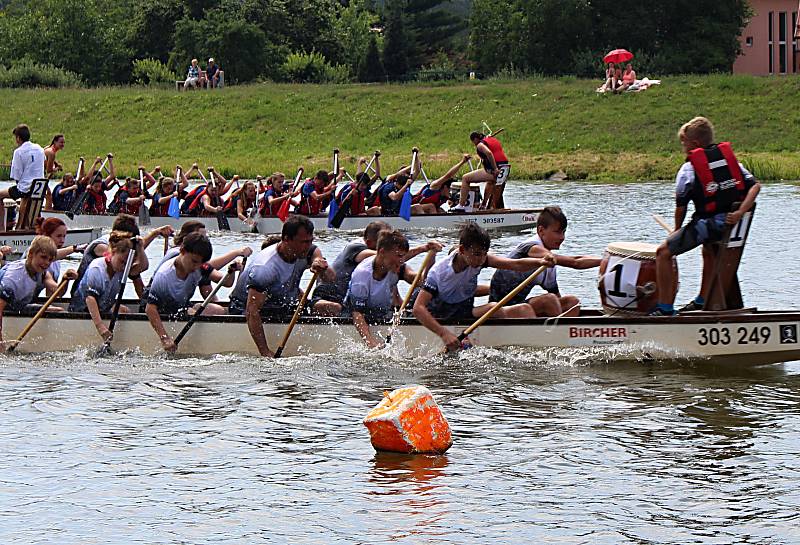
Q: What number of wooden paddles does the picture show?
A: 4